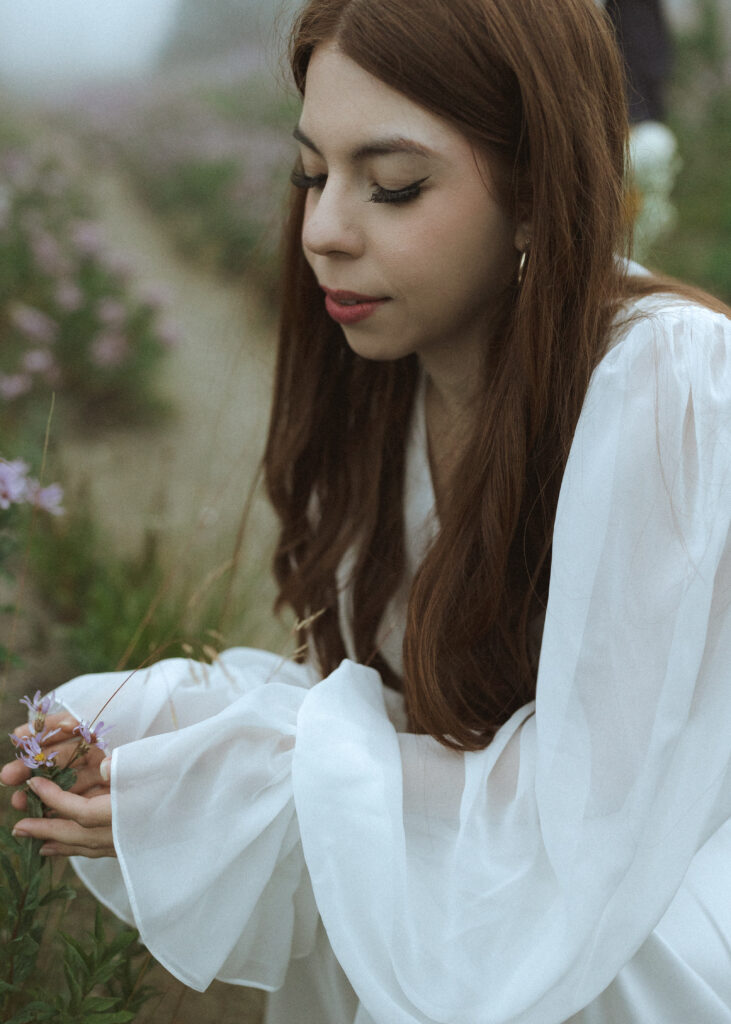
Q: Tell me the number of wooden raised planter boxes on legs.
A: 0